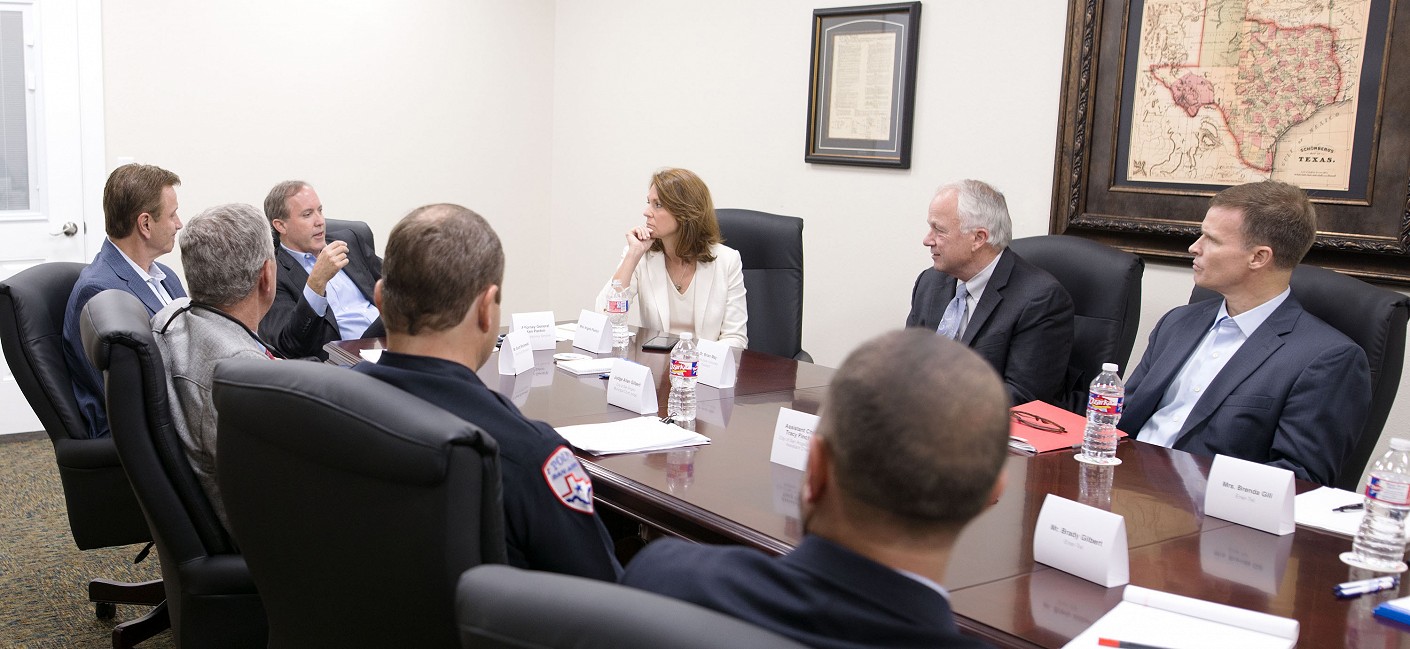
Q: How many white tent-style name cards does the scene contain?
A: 8